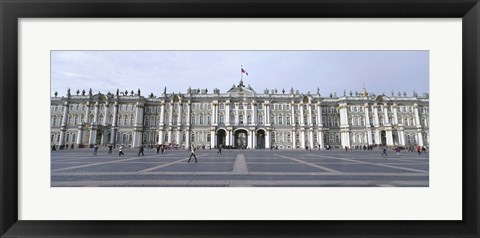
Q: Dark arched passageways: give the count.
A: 3